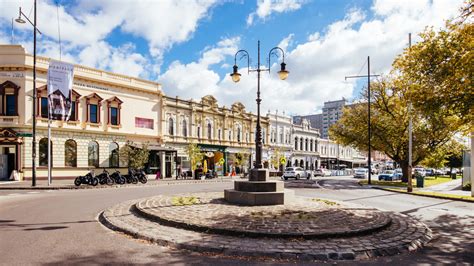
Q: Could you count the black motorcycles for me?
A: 5